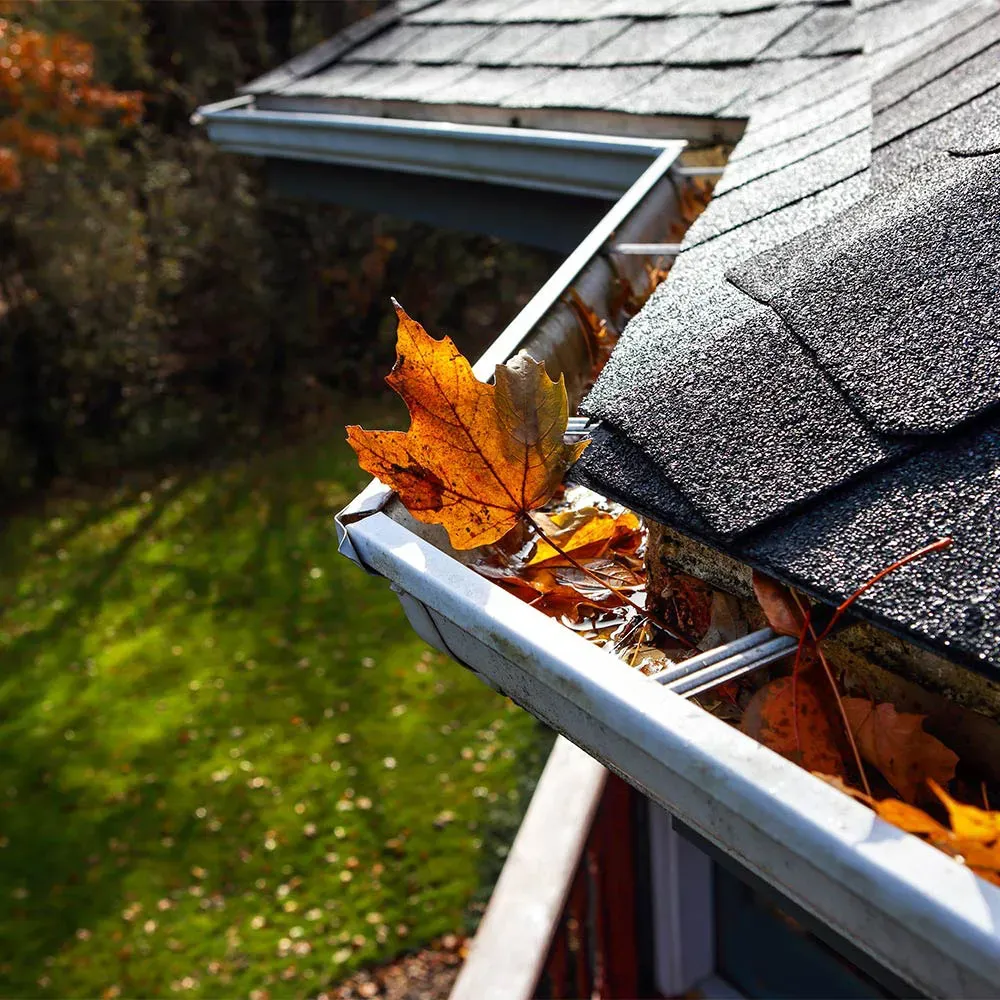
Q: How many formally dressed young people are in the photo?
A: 0